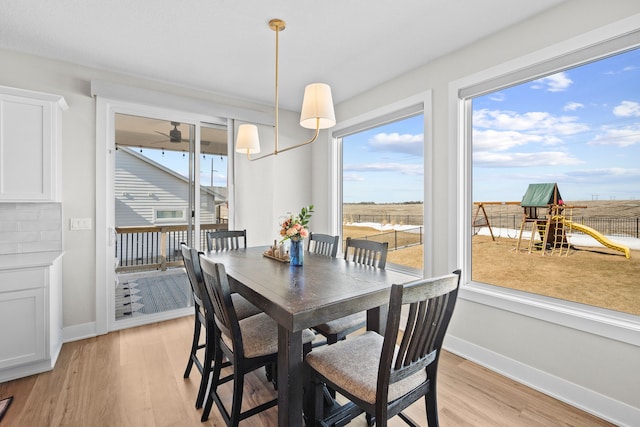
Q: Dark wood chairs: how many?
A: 6